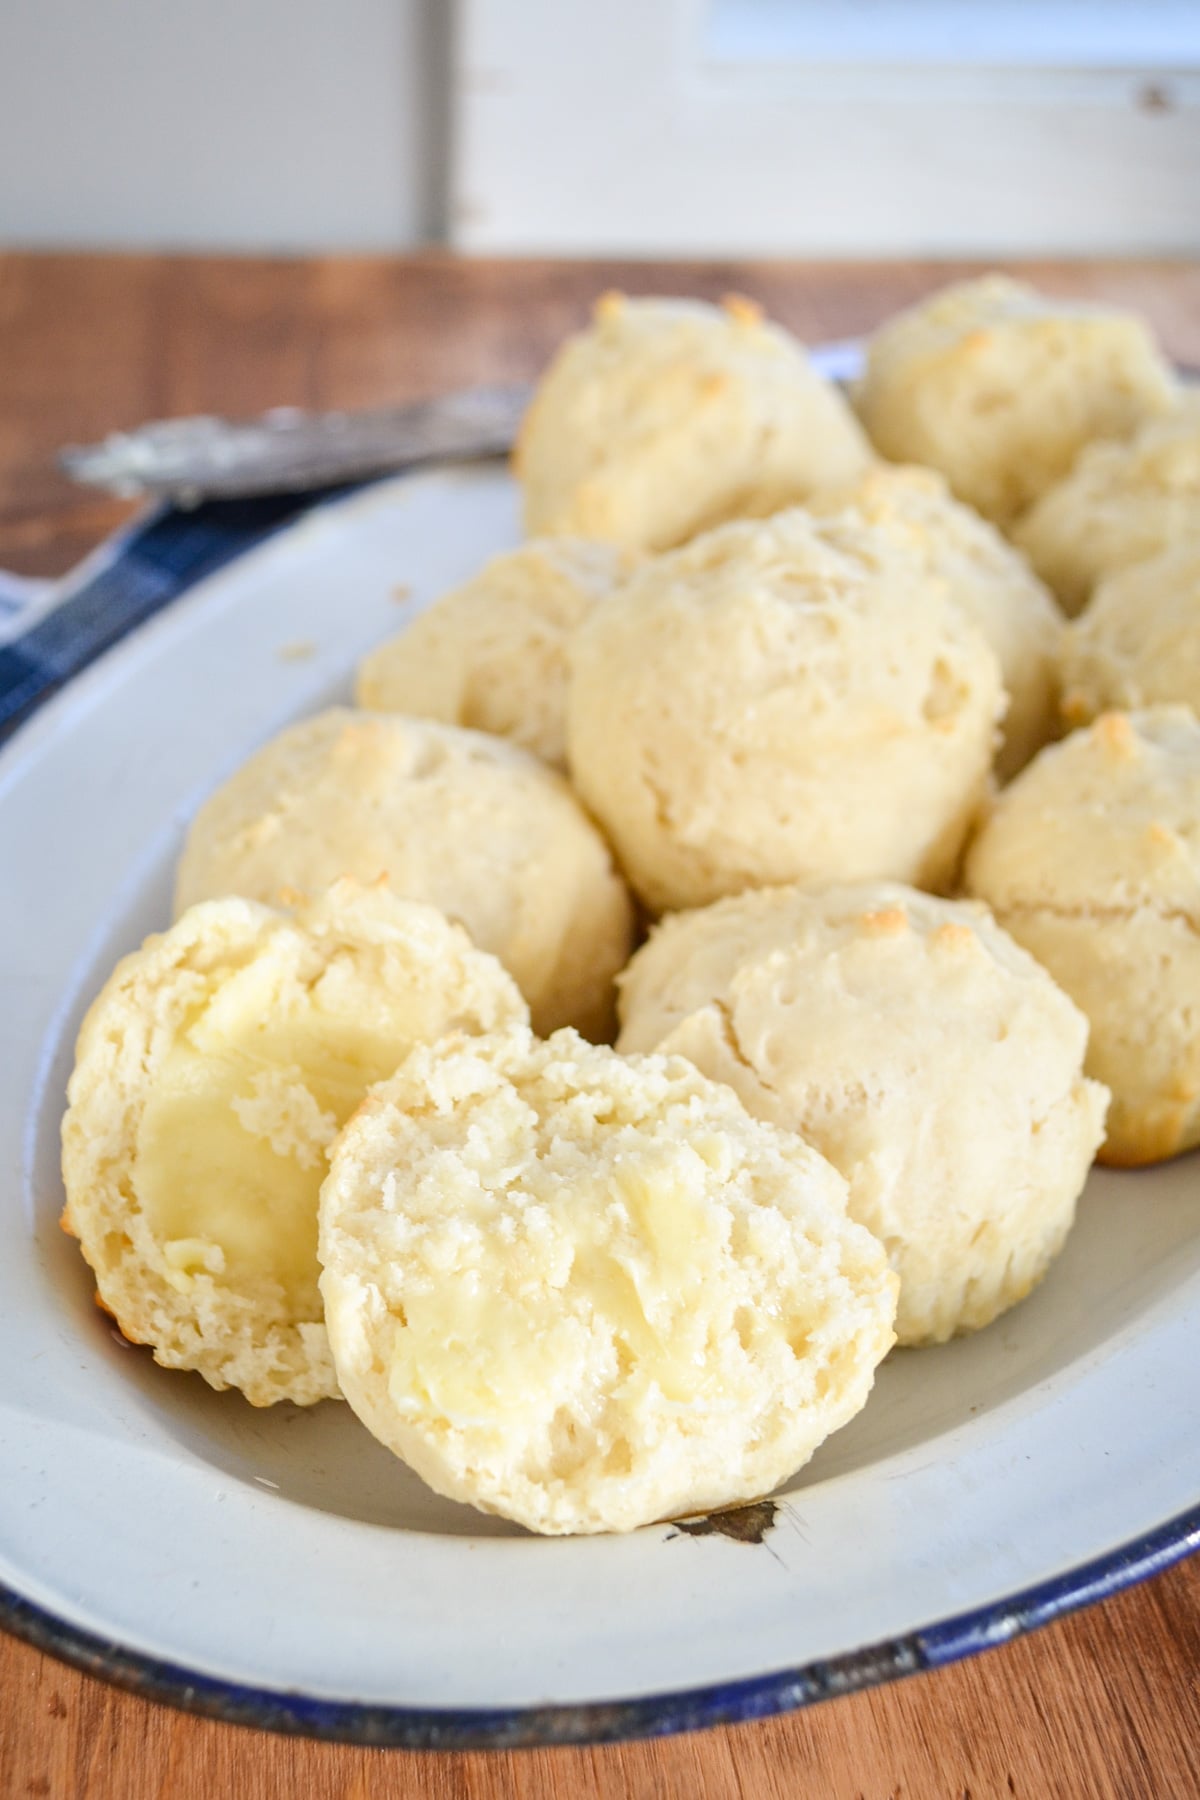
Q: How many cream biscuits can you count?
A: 11